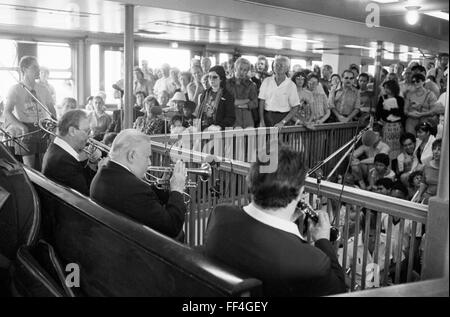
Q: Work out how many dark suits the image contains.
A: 3